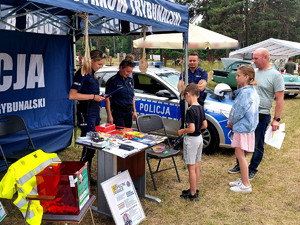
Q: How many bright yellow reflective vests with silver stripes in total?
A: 1